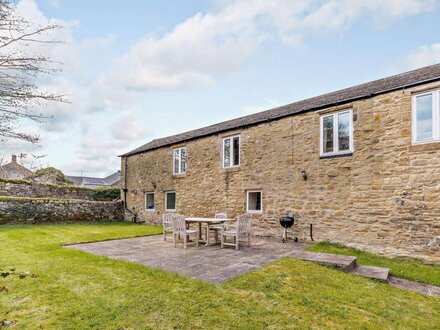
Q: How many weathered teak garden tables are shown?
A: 1